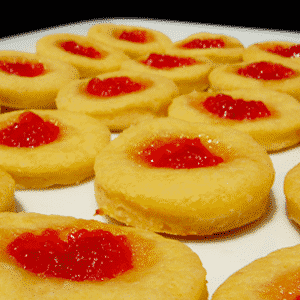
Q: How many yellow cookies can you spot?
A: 15